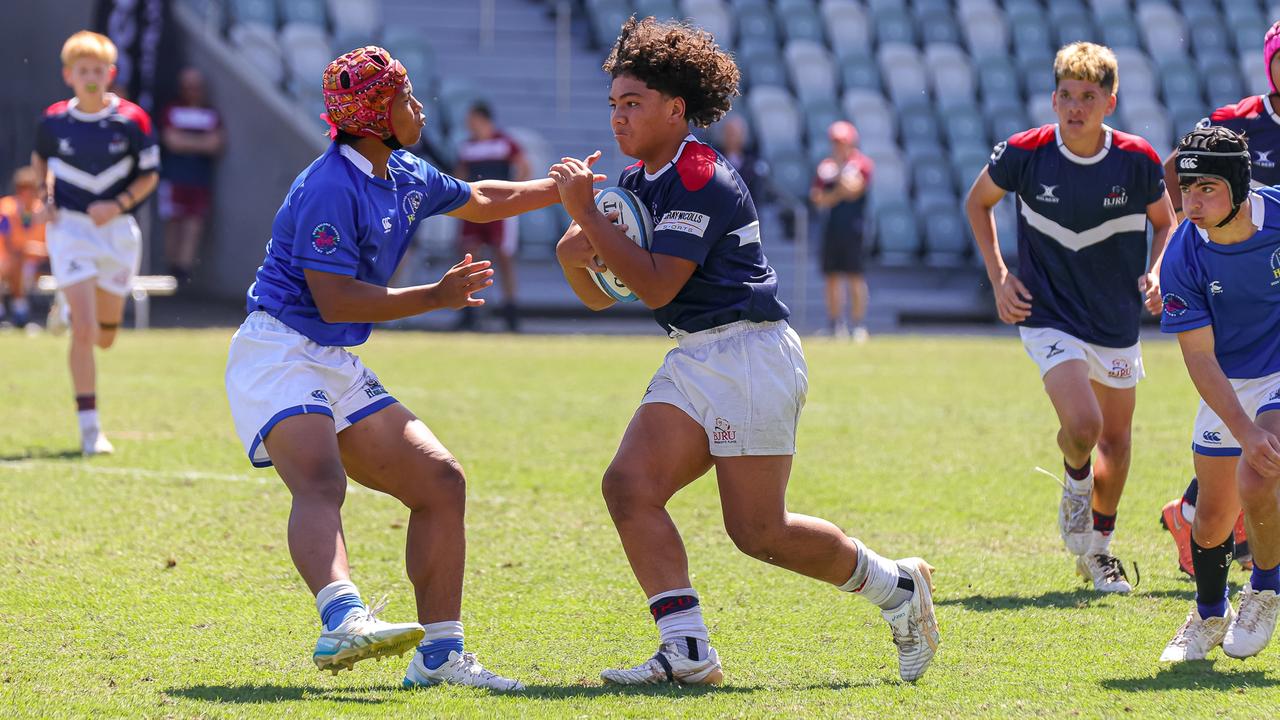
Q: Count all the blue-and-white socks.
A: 2